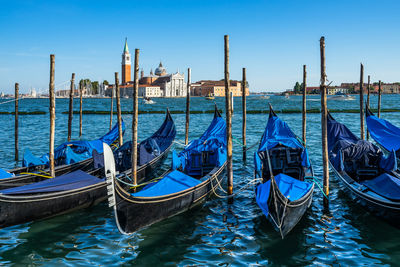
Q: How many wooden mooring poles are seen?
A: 15